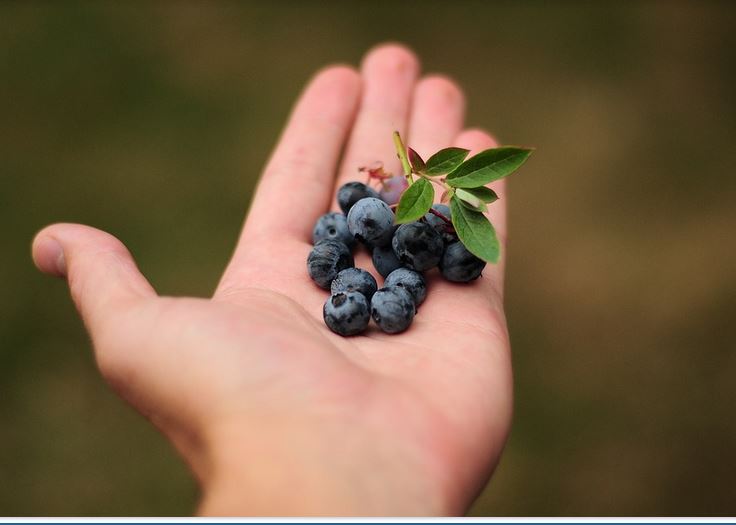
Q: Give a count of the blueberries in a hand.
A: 13